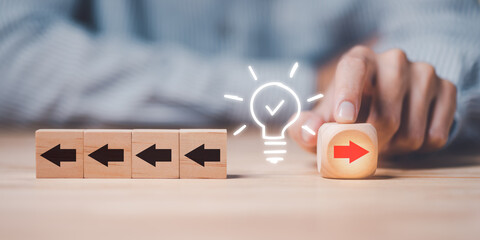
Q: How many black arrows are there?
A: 4